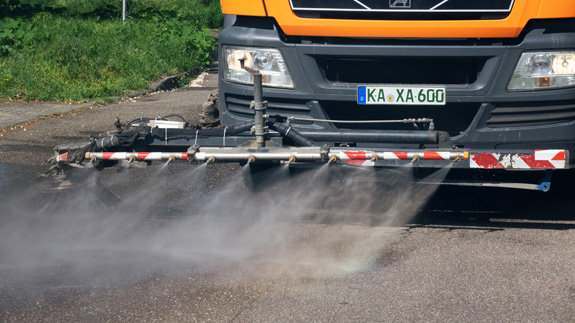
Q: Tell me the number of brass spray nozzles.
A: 10